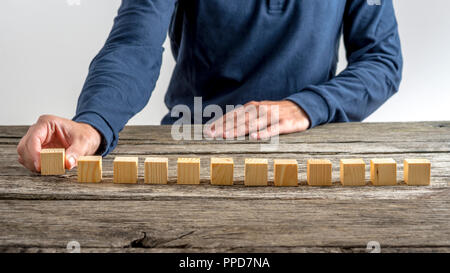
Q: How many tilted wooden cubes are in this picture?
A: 0